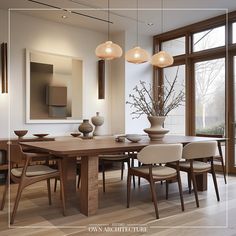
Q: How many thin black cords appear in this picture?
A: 3